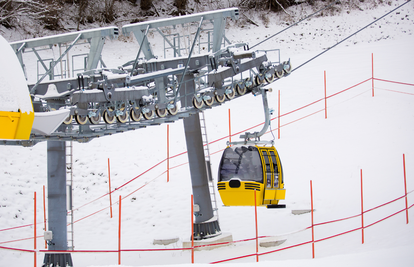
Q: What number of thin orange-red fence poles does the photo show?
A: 14